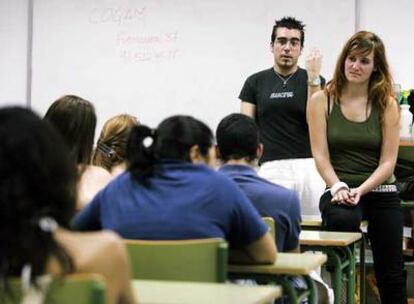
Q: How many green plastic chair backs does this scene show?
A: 3